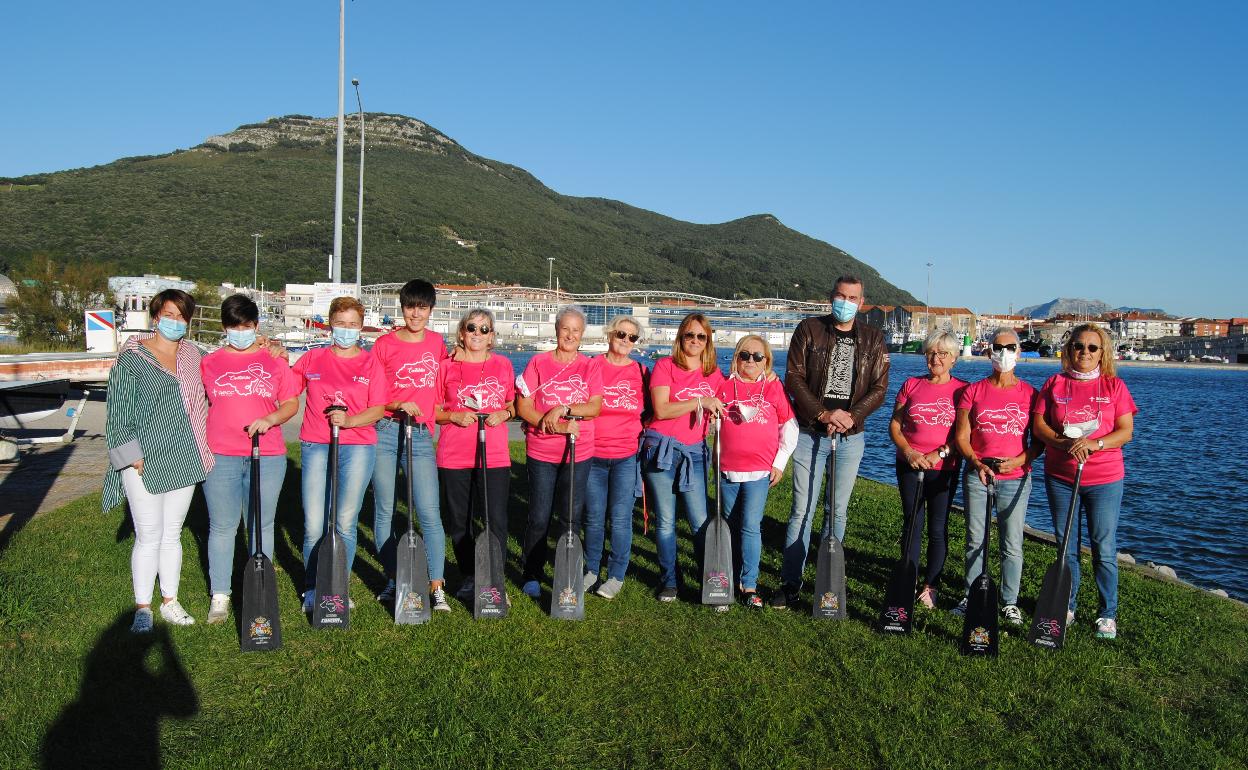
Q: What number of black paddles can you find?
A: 10